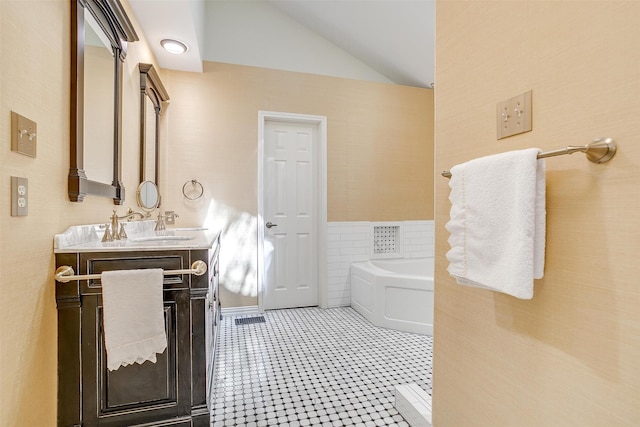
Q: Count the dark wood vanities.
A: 1